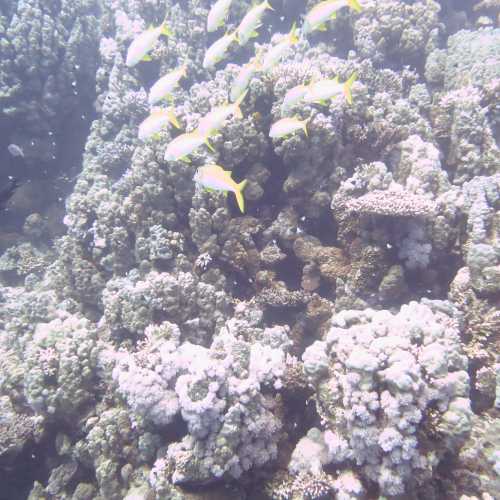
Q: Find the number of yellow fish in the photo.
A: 15